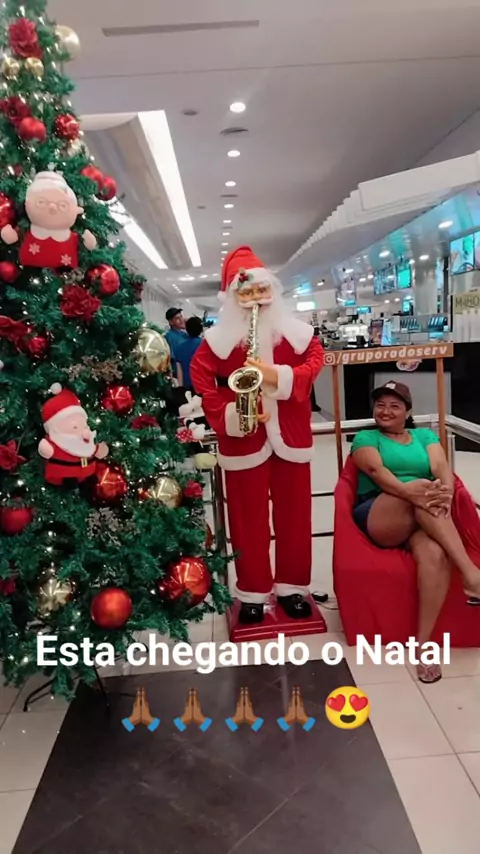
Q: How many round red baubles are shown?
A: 13